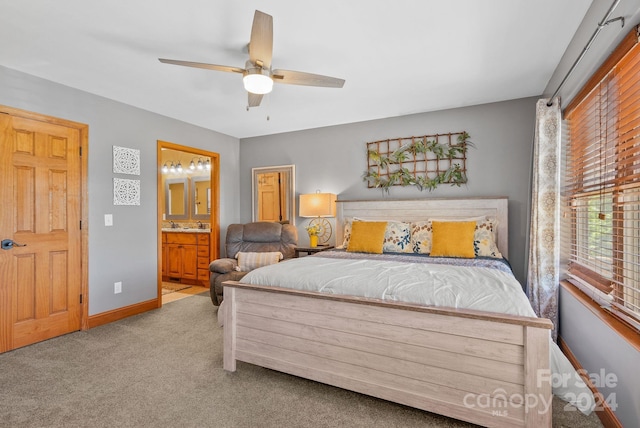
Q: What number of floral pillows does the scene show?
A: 2